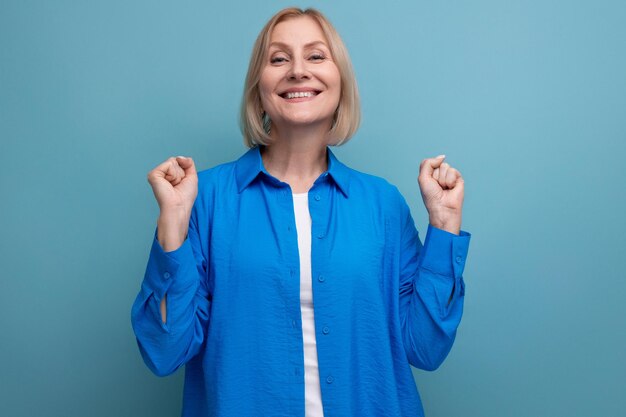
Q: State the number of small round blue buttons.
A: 7